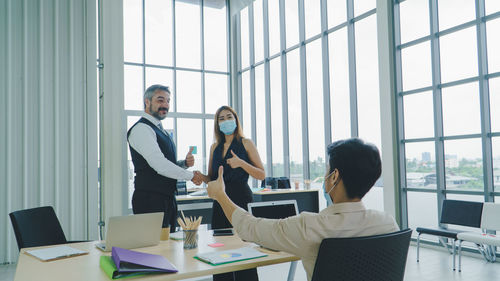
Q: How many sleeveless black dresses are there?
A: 1